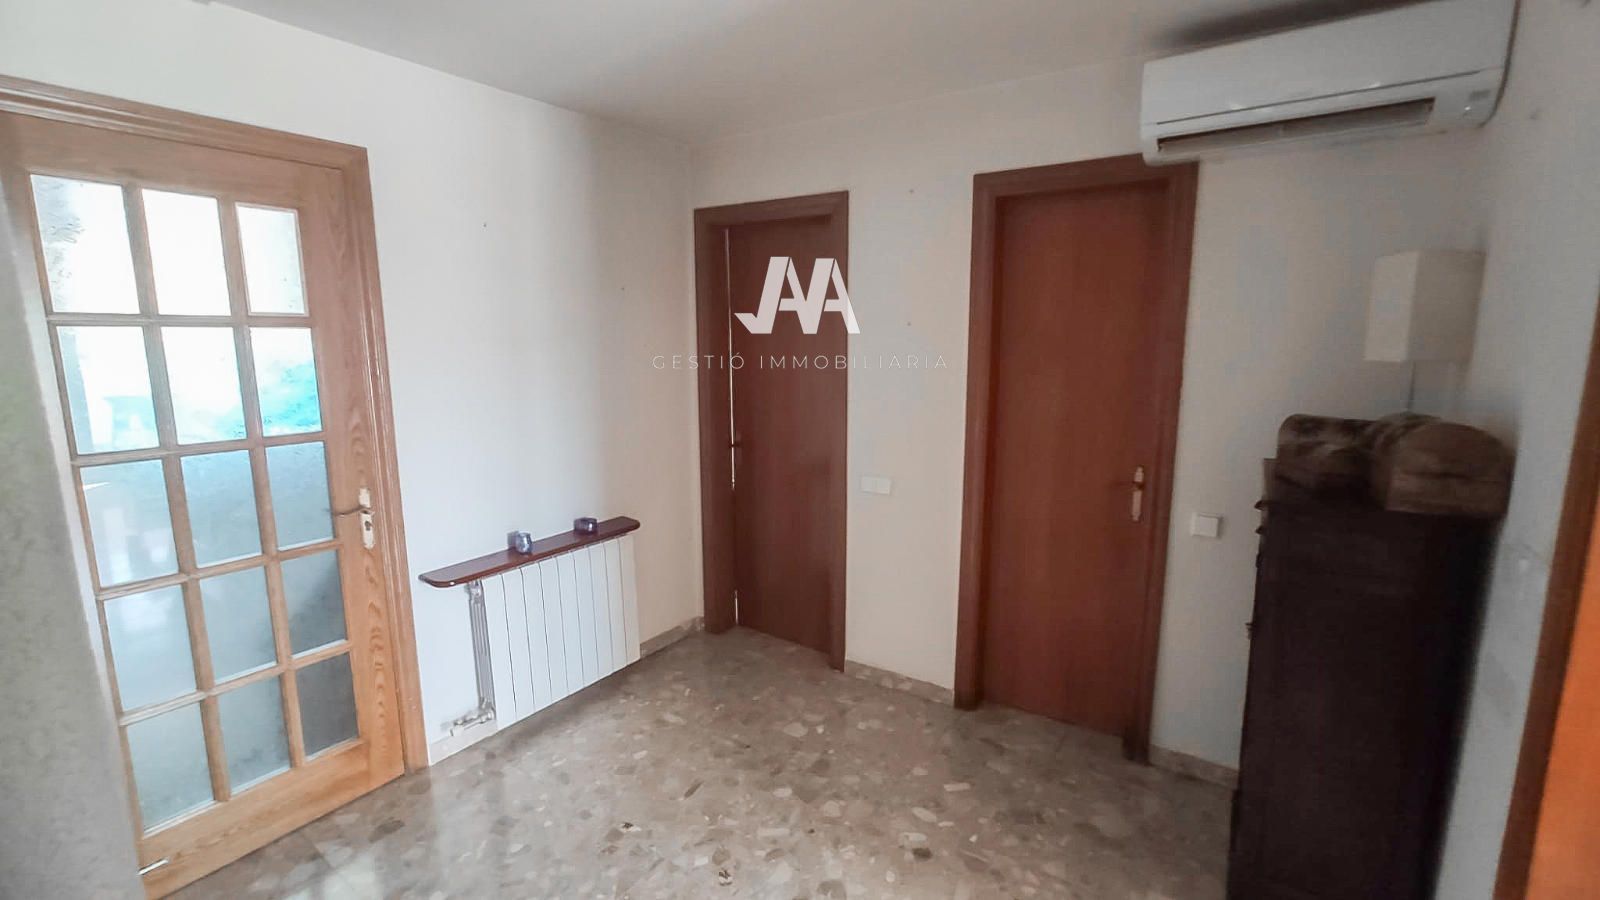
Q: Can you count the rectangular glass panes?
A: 15